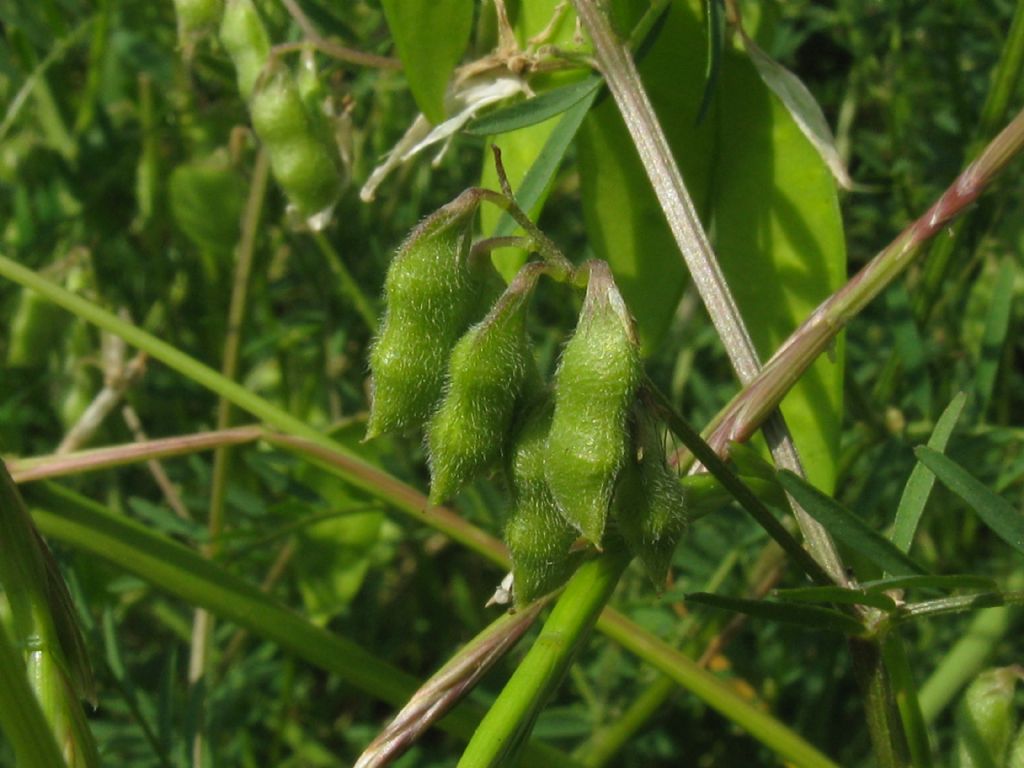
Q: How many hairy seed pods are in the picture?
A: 5